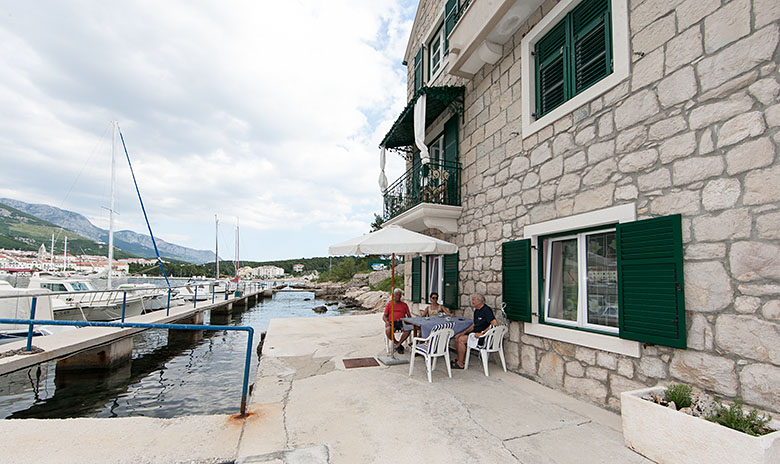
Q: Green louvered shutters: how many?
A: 10